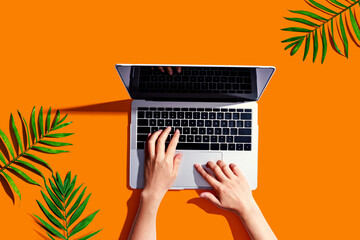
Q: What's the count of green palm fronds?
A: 3